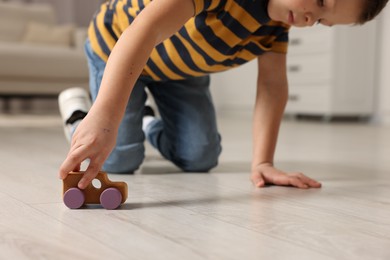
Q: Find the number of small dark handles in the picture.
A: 3